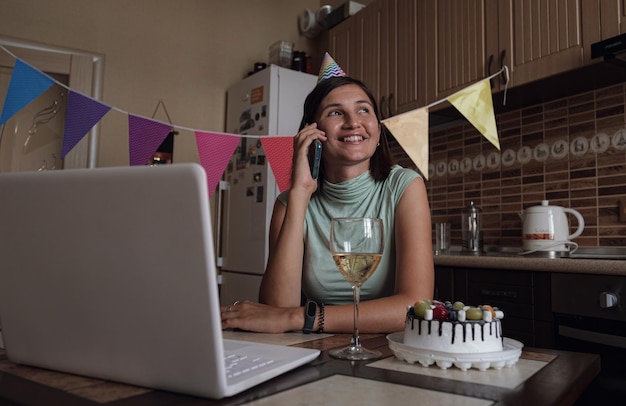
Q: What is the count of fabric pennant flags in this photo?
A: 7